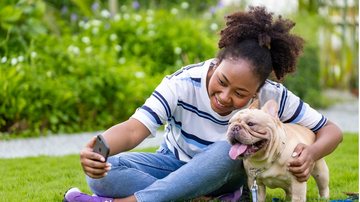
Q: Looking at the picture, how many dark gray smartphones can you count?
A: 1